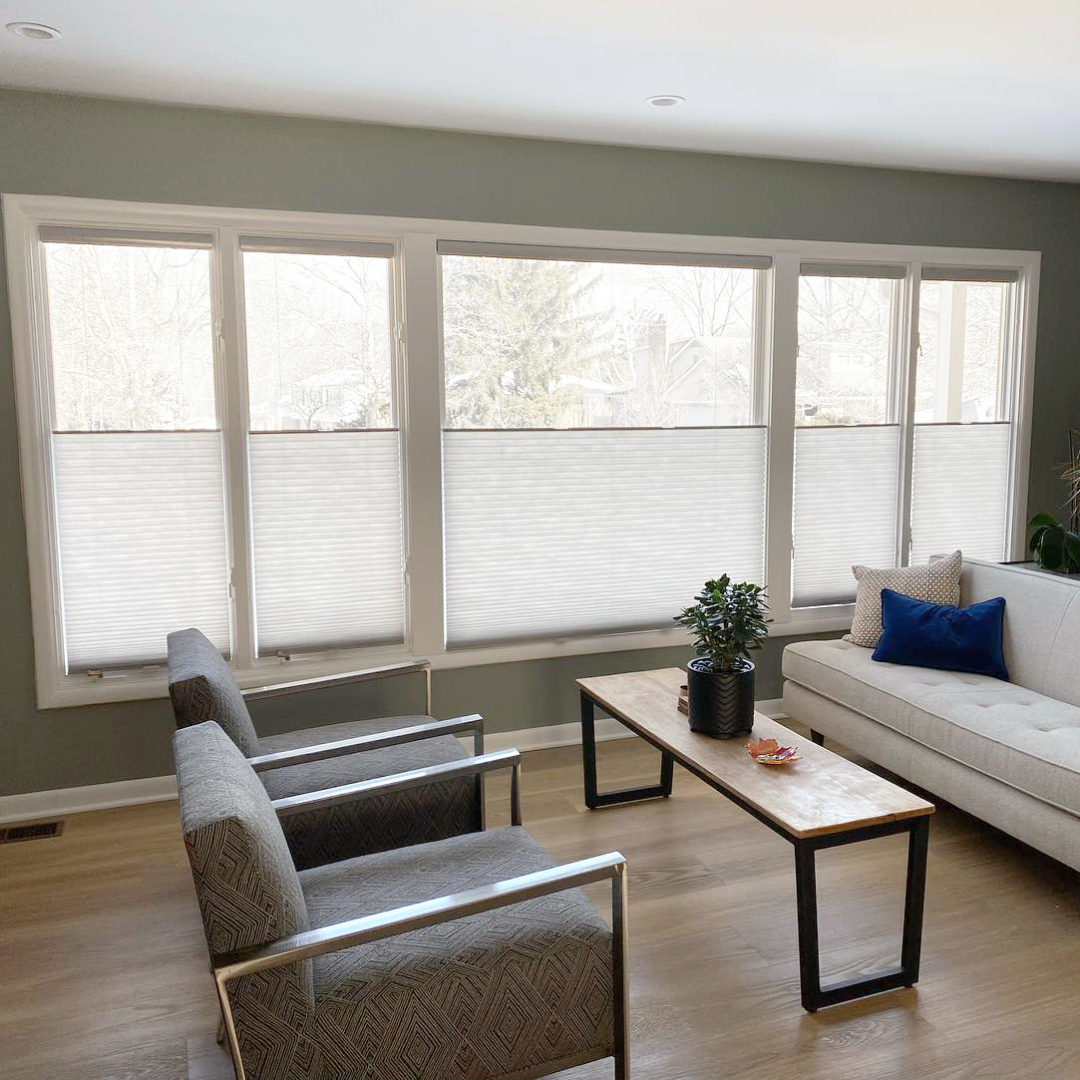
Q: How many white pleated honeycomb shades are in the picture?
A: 5